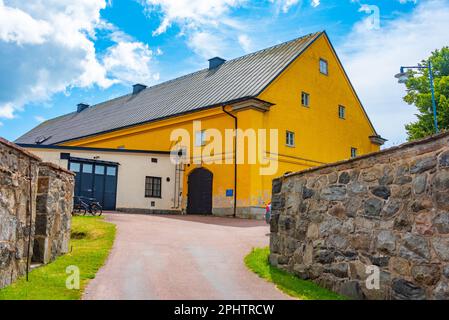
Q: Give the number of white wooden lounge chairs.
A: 0